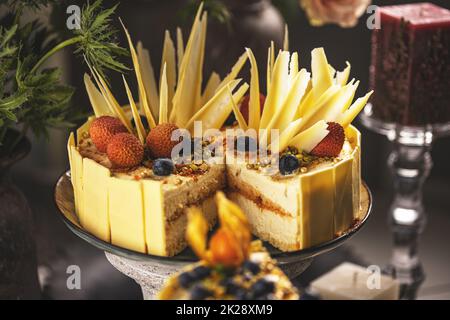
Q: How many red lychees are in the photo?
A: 5